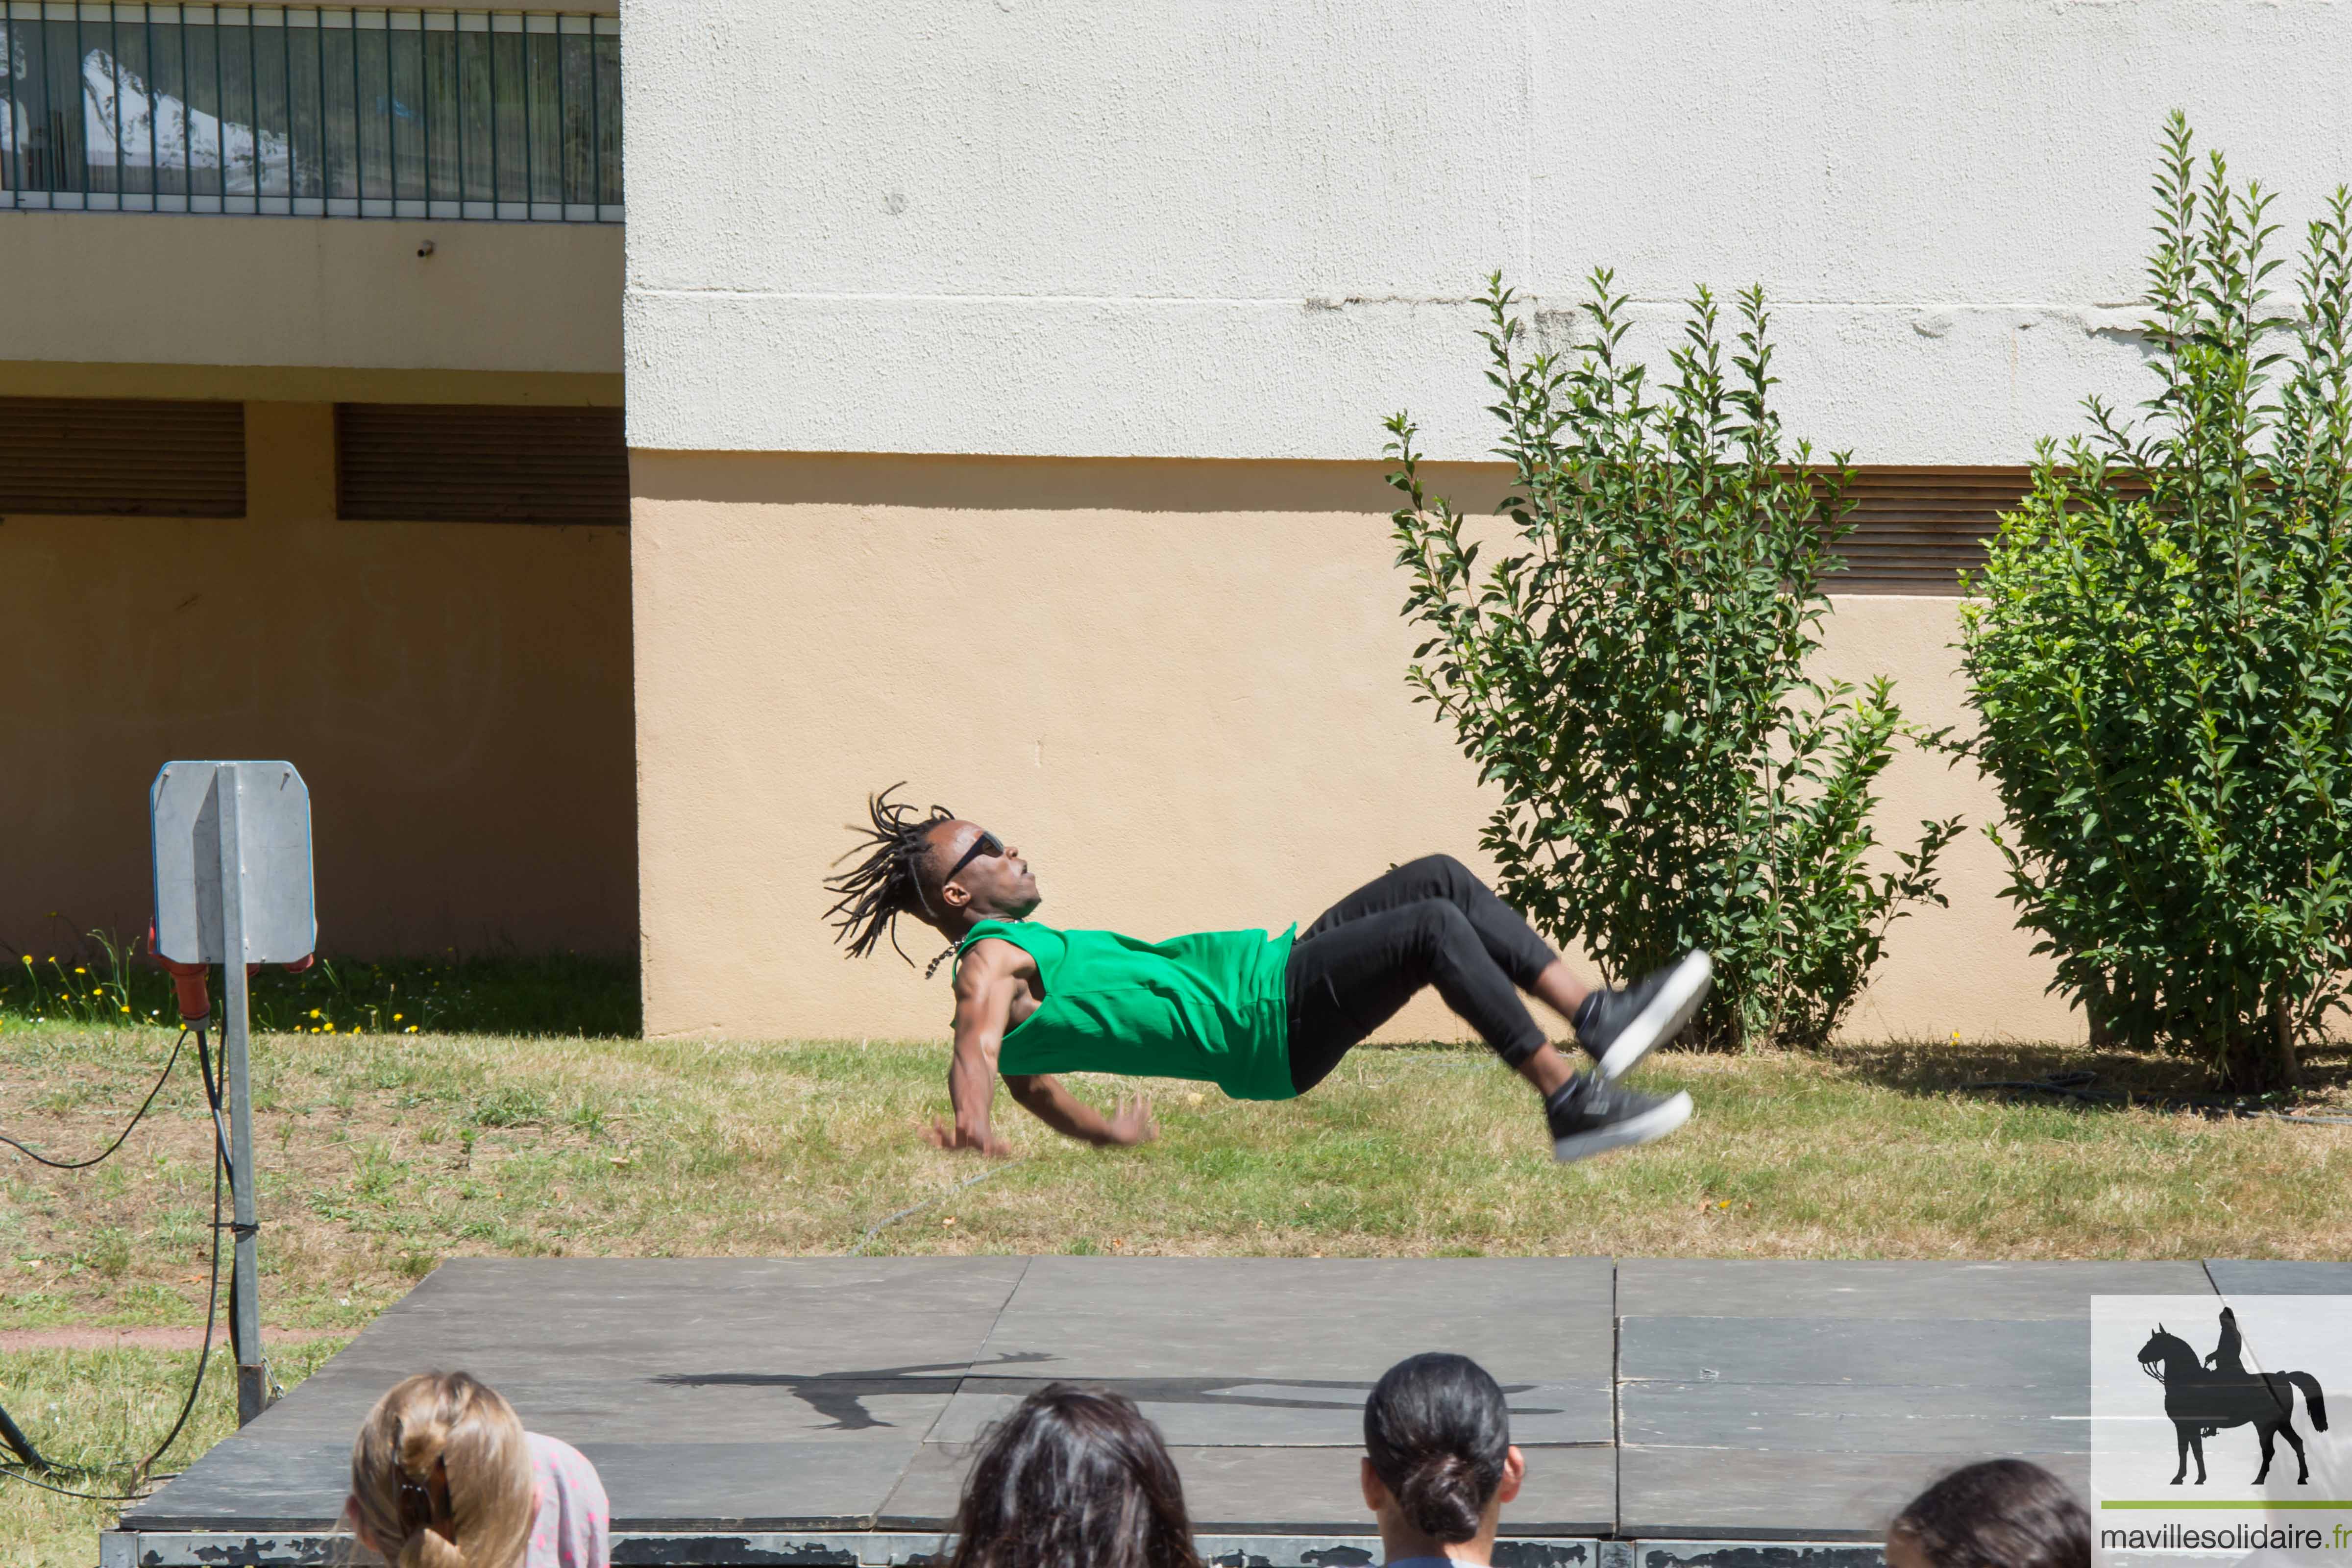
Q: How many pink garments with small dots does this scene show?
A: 1